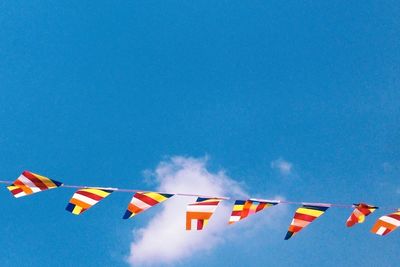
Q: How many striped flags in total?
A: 8